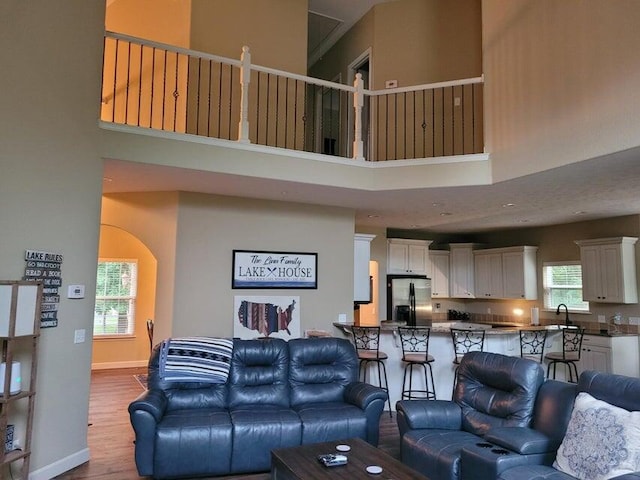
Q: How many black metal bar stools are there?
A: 5